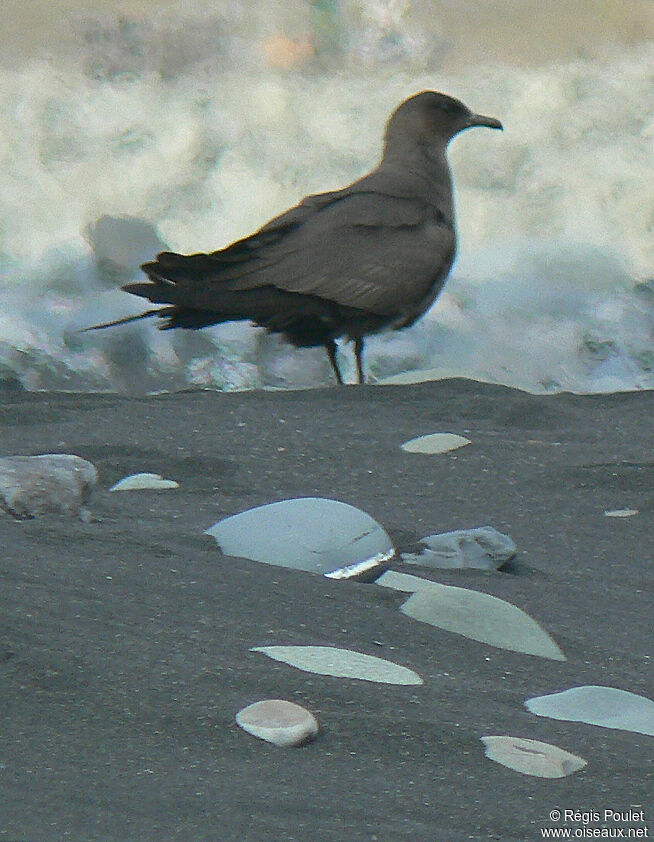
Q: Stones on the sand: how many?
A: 11